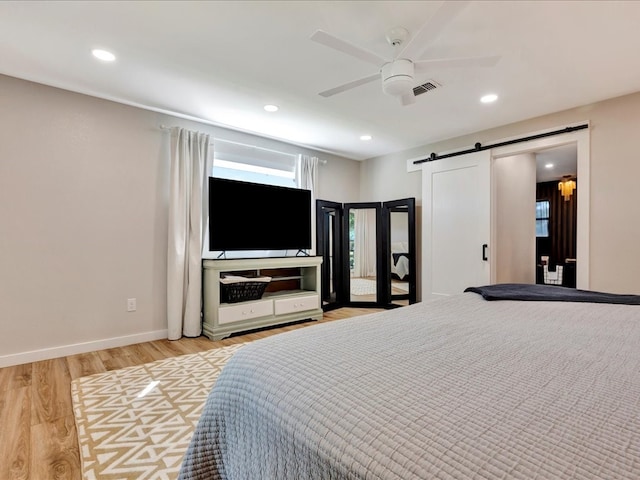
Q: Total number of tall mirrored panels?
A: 3